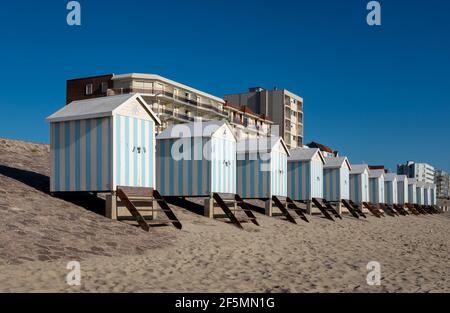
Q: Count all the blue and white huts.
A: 13